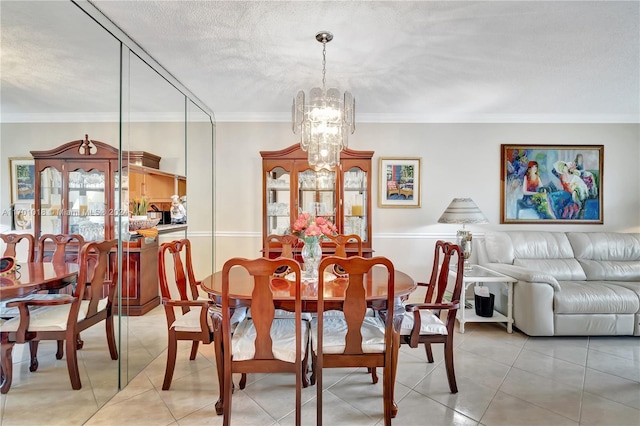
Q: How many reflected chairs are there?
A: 3